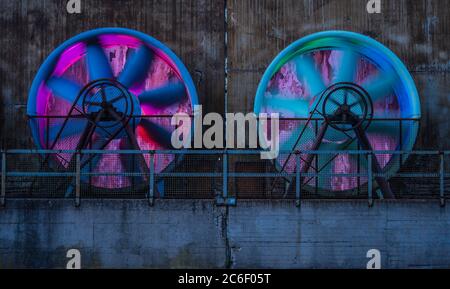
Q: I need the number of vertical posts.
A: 7